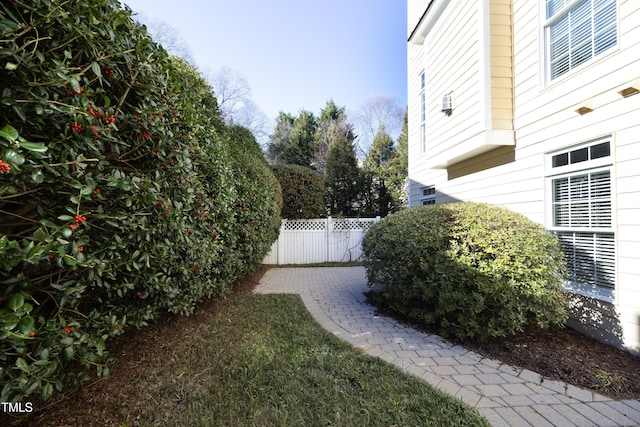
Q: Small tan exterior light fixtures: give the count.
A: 2